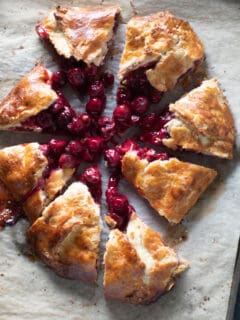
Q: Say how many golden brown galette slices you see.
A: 8